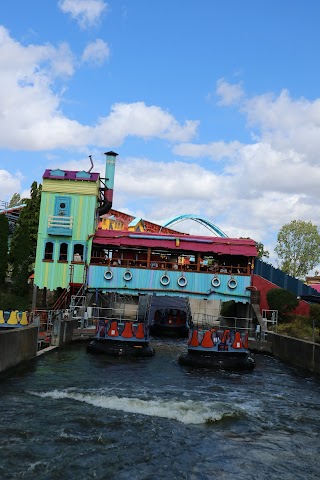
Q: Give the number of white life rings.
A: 6